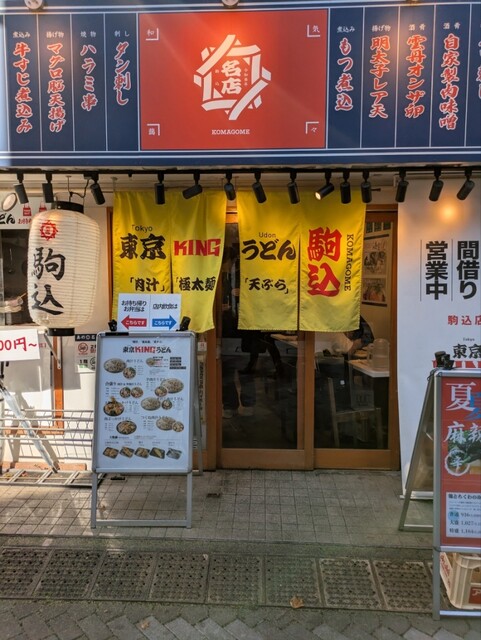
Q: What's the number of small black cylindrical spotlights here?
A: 14